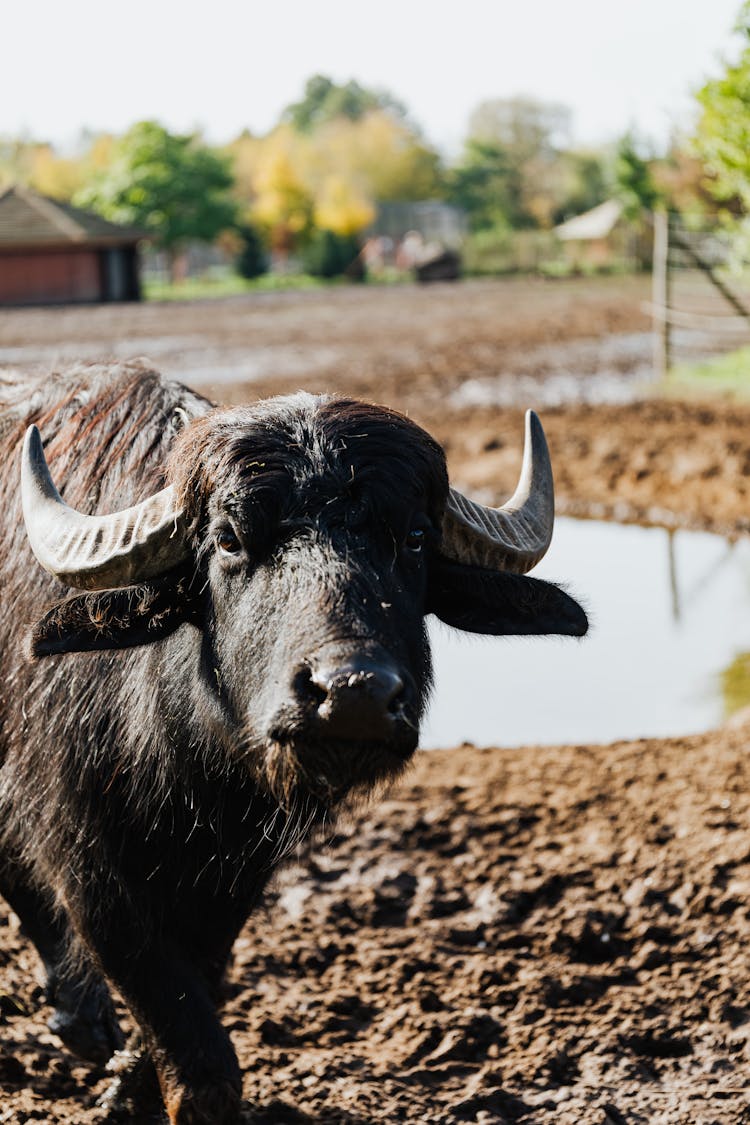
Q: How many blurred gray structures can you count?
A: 1